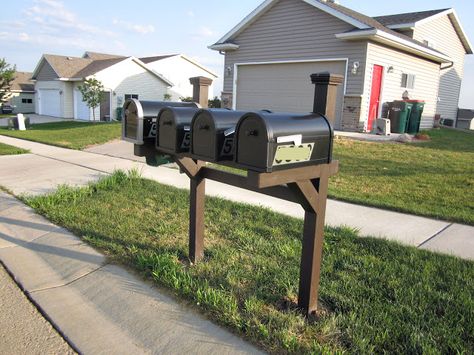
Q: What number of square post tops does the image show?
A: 2